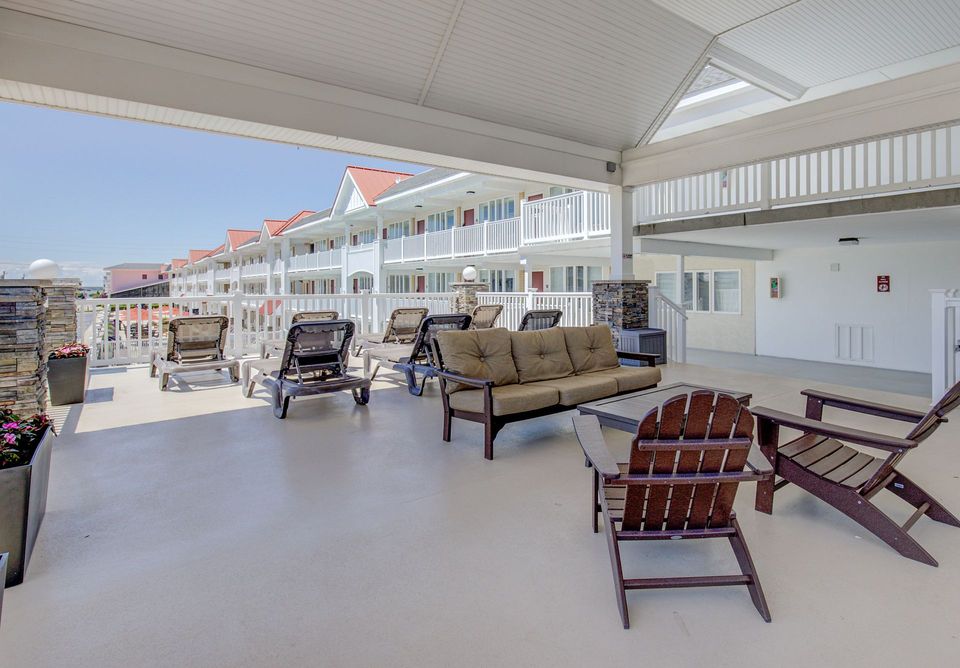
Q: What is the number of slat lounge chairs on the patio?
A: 2